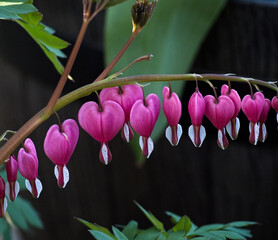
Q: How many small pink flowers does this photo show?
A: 14